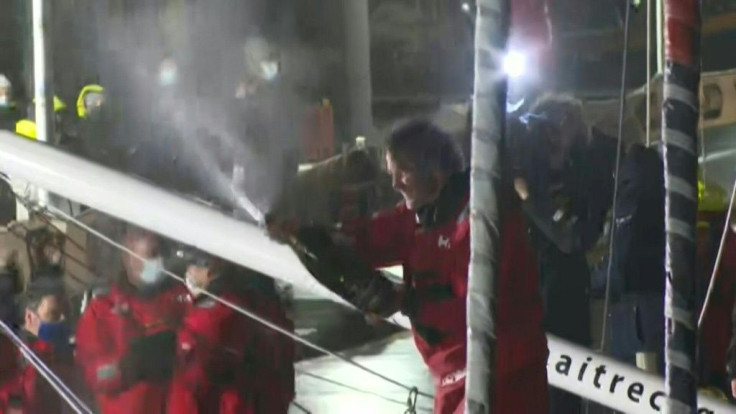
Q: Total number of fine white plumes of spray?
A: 1